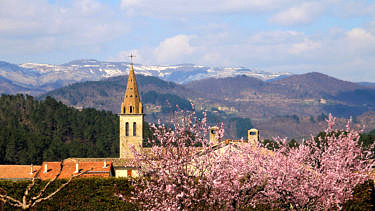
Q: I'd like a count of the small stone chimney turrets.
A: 2